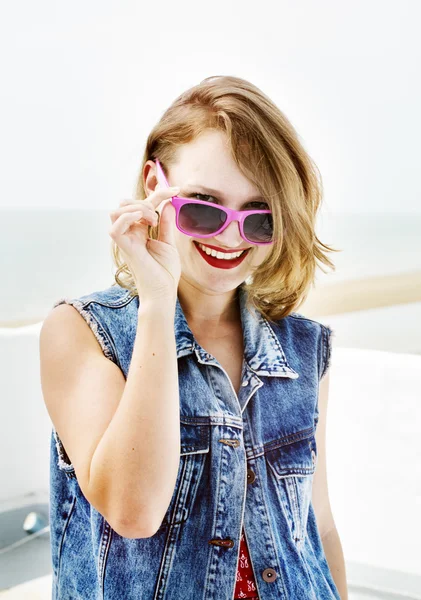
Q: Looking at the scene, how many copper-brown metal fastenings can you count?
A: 2